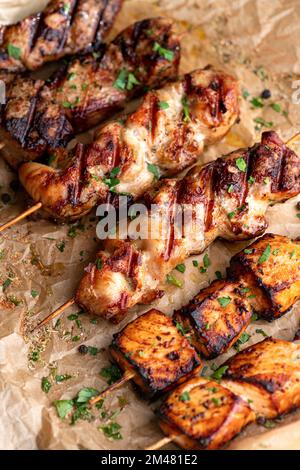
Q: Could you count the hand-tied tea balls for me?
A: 0